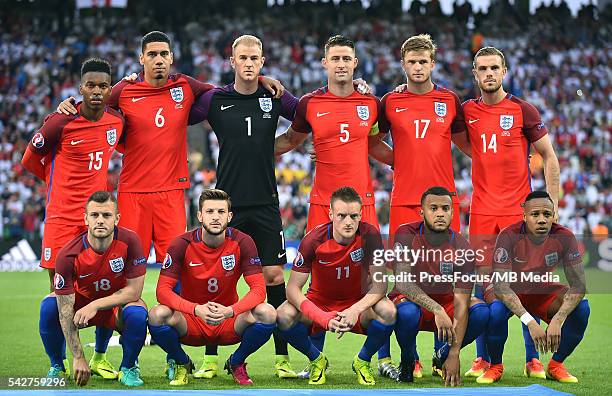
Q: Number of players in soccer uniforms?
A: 11